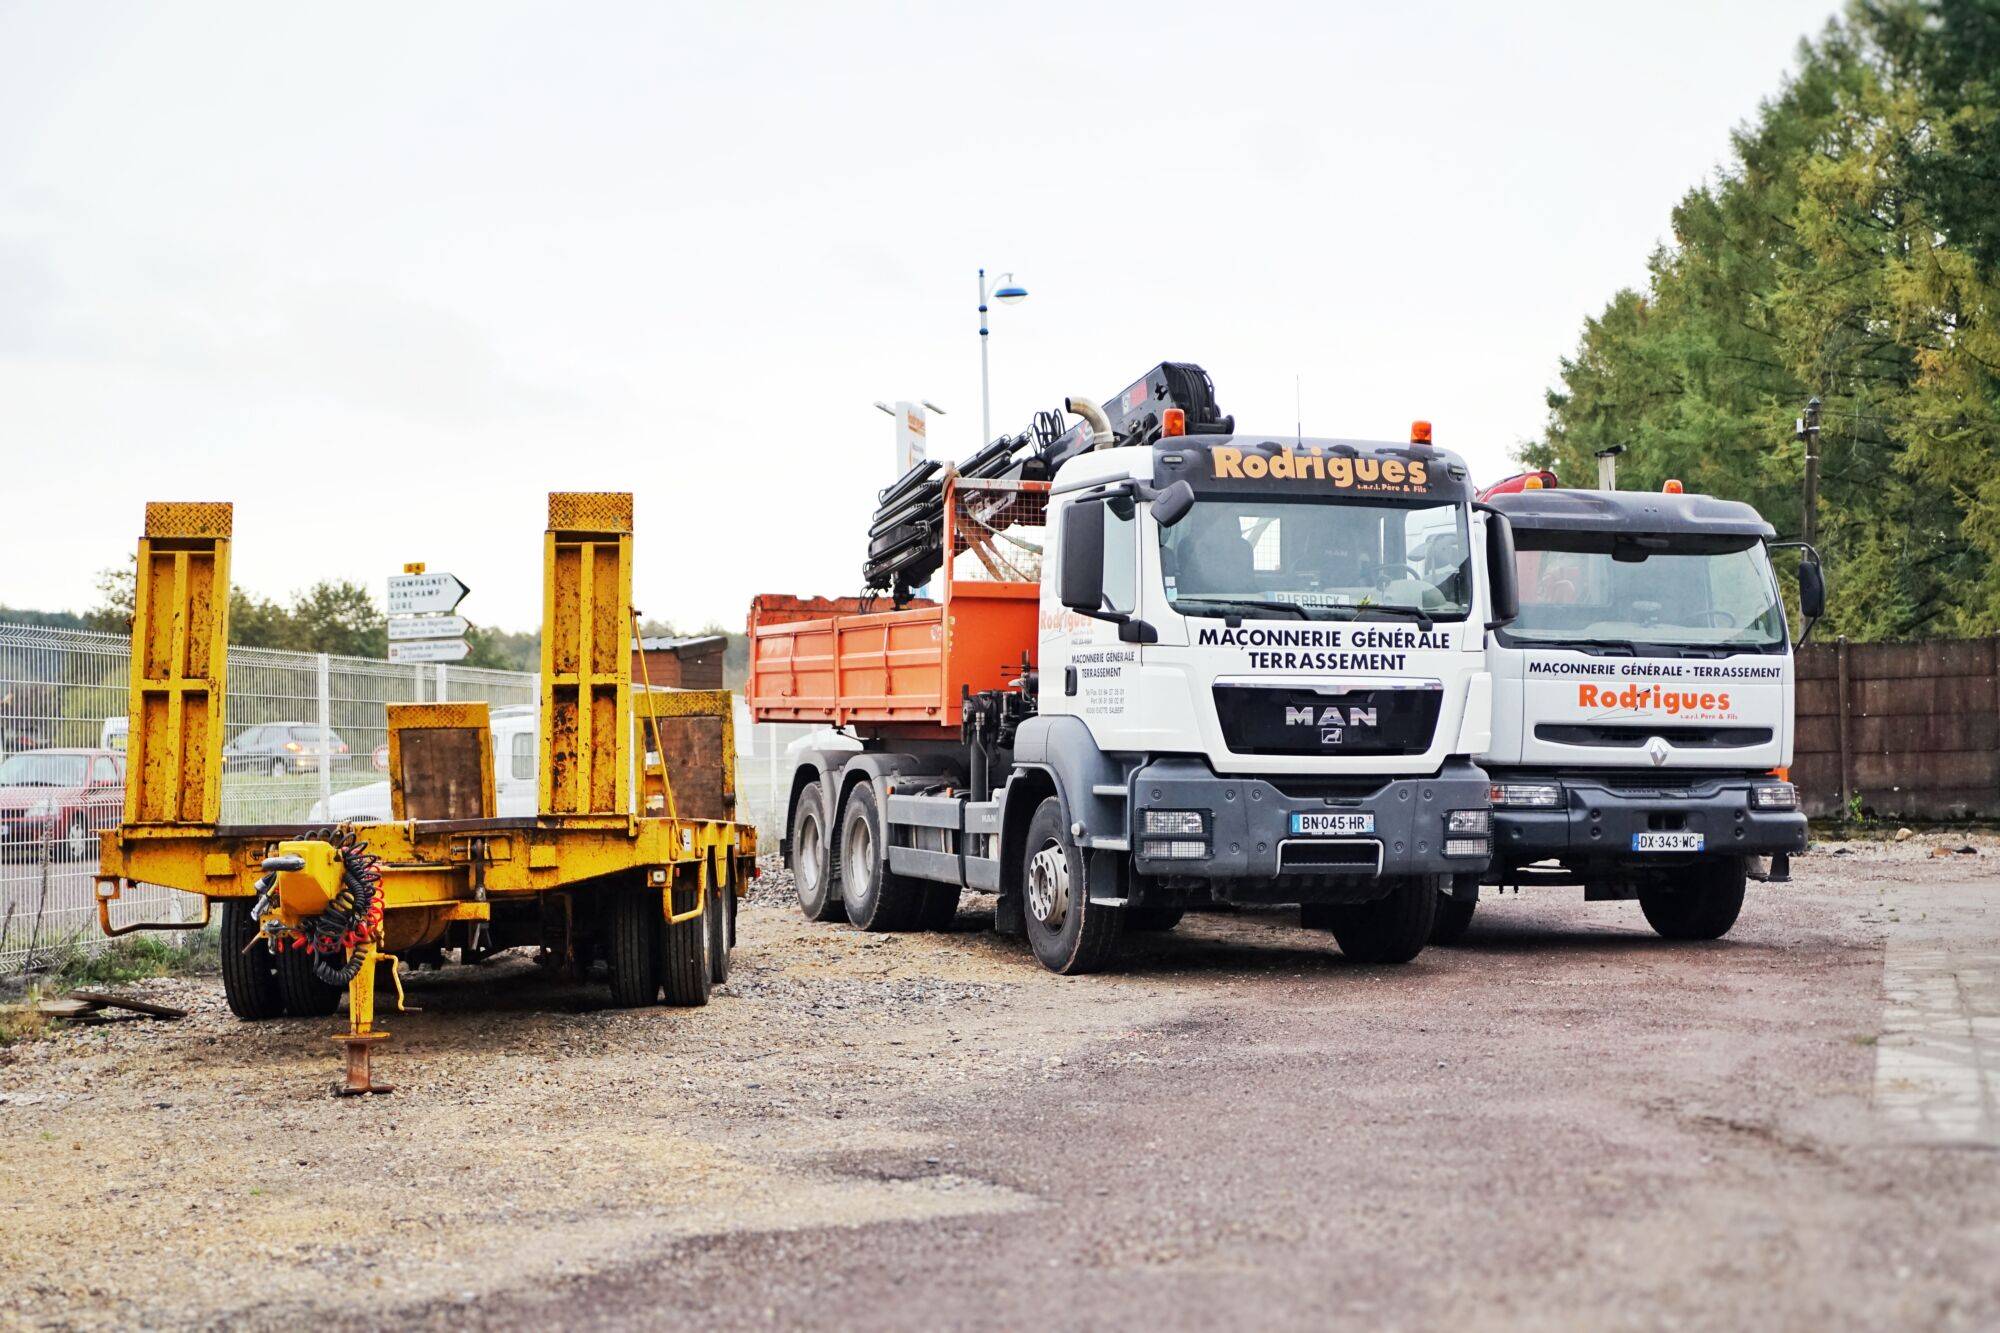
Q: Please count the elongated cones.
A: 0